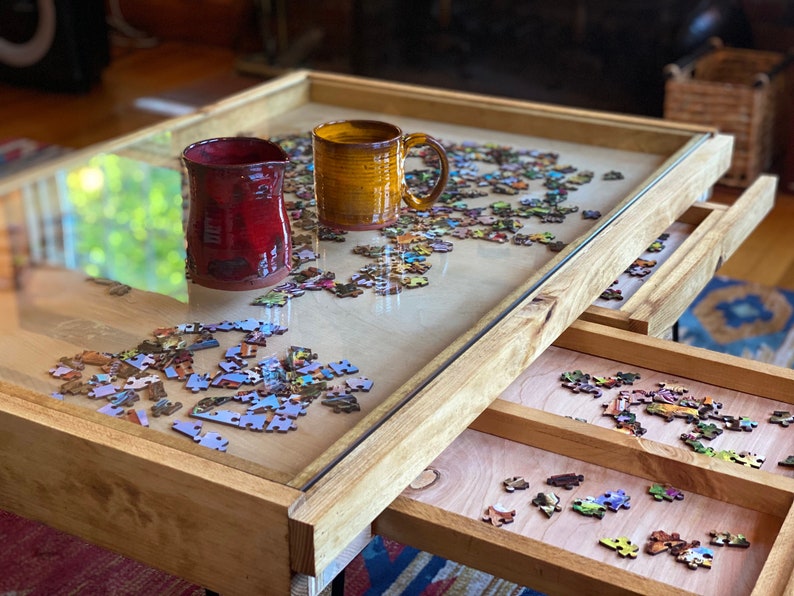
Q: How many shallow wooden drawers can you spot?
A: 2